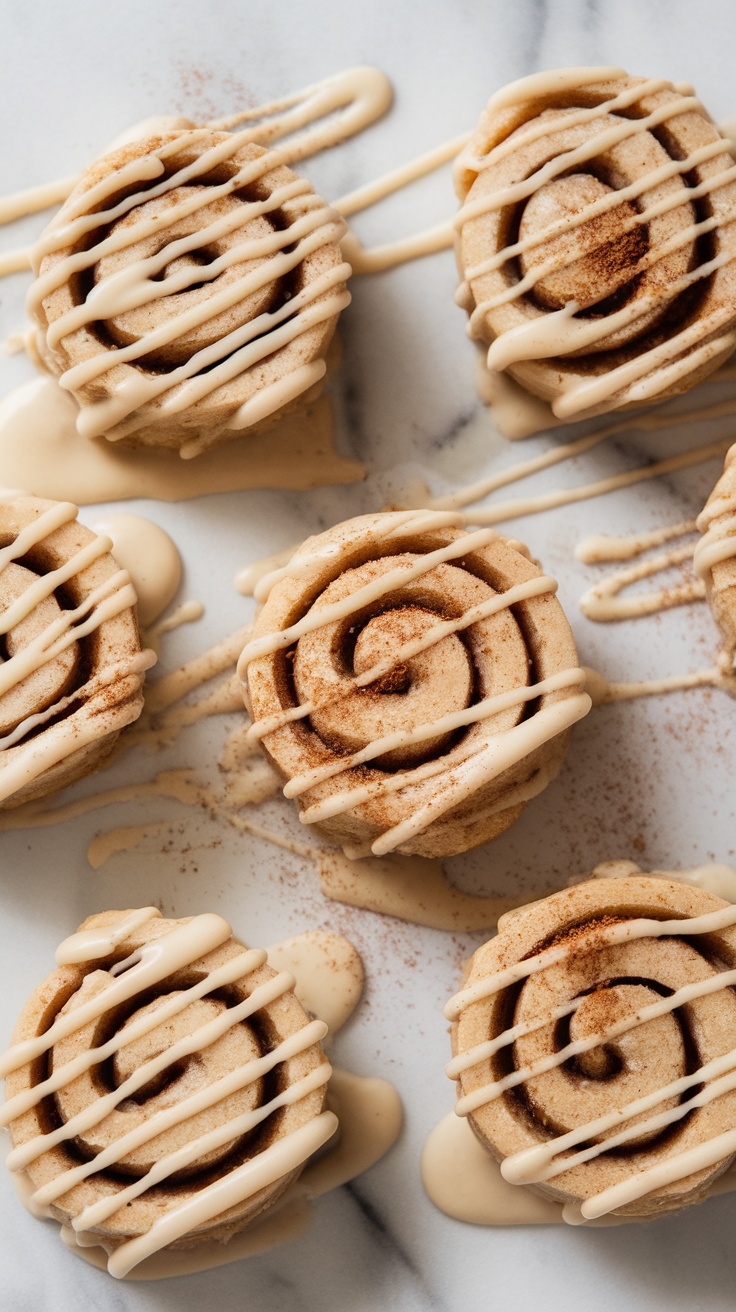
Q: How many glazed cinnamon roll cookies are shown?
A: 7